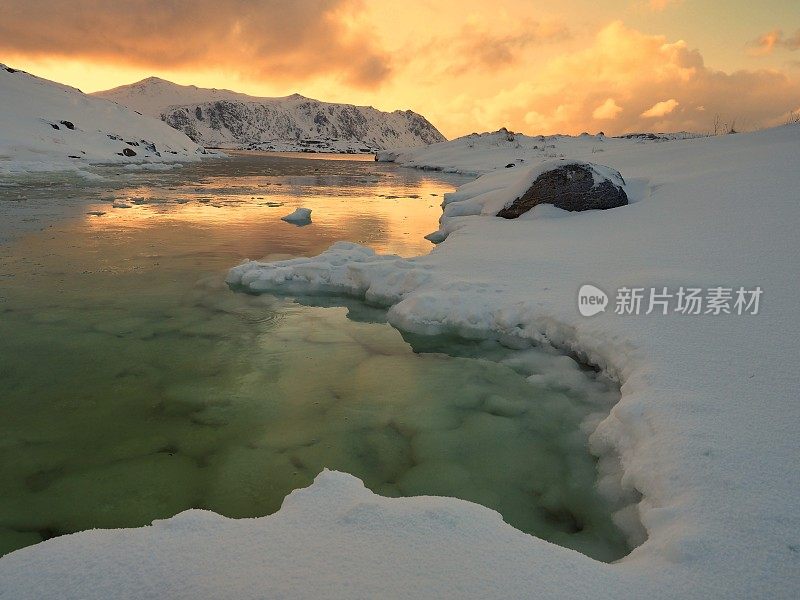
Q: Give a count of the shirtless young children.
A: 0